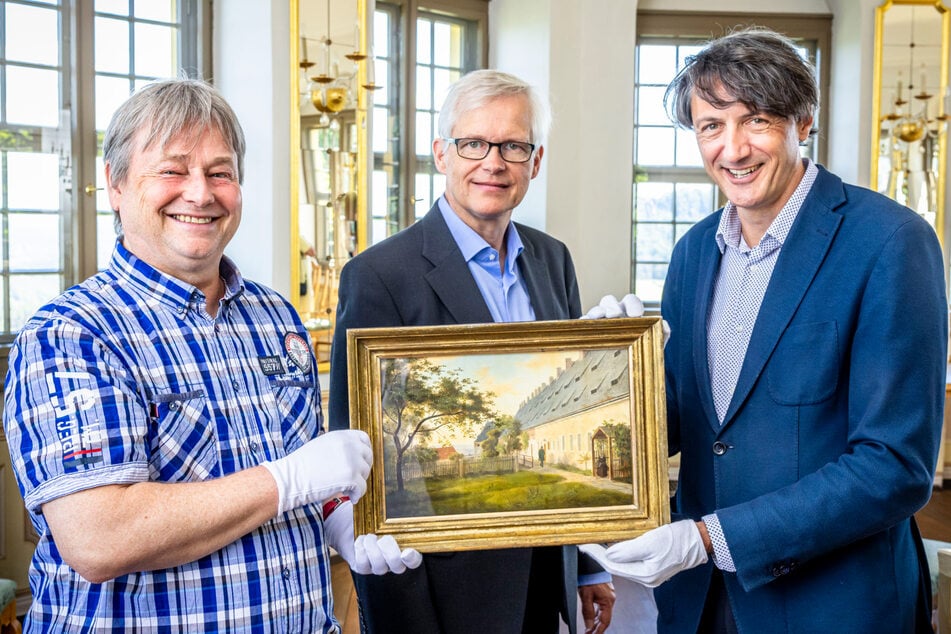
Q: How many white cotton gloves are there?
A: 4